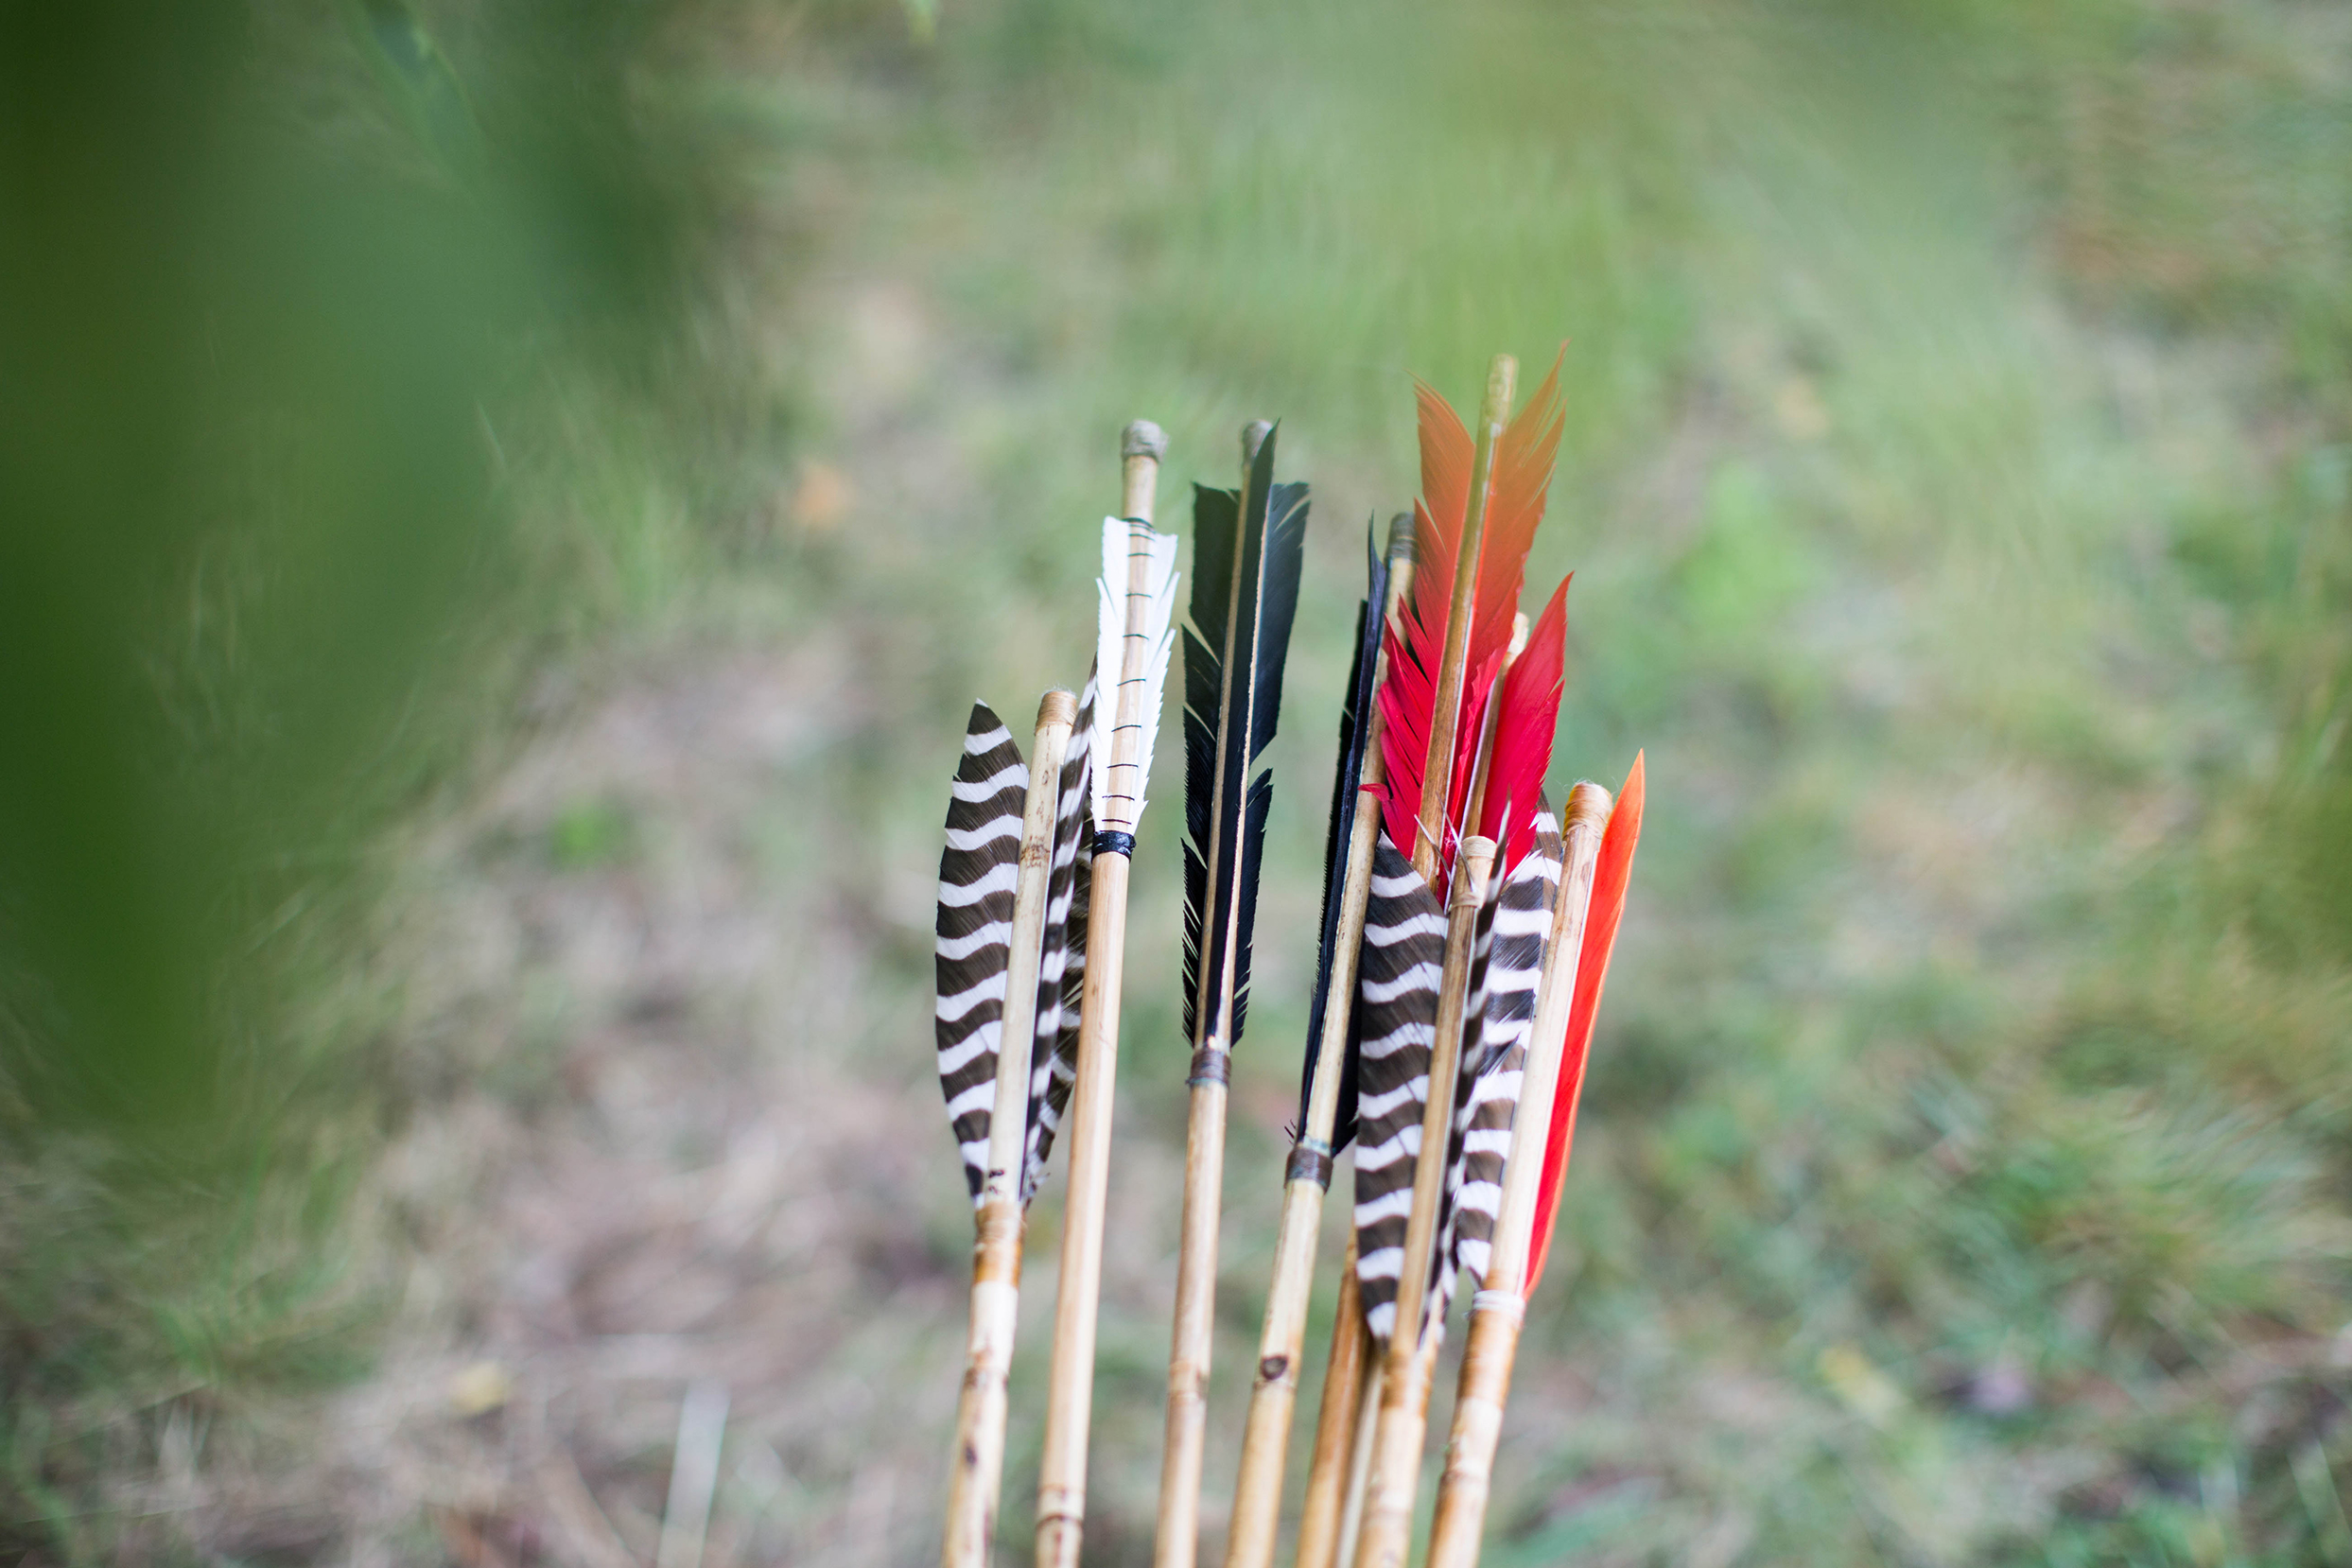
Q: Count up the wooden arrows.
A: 8